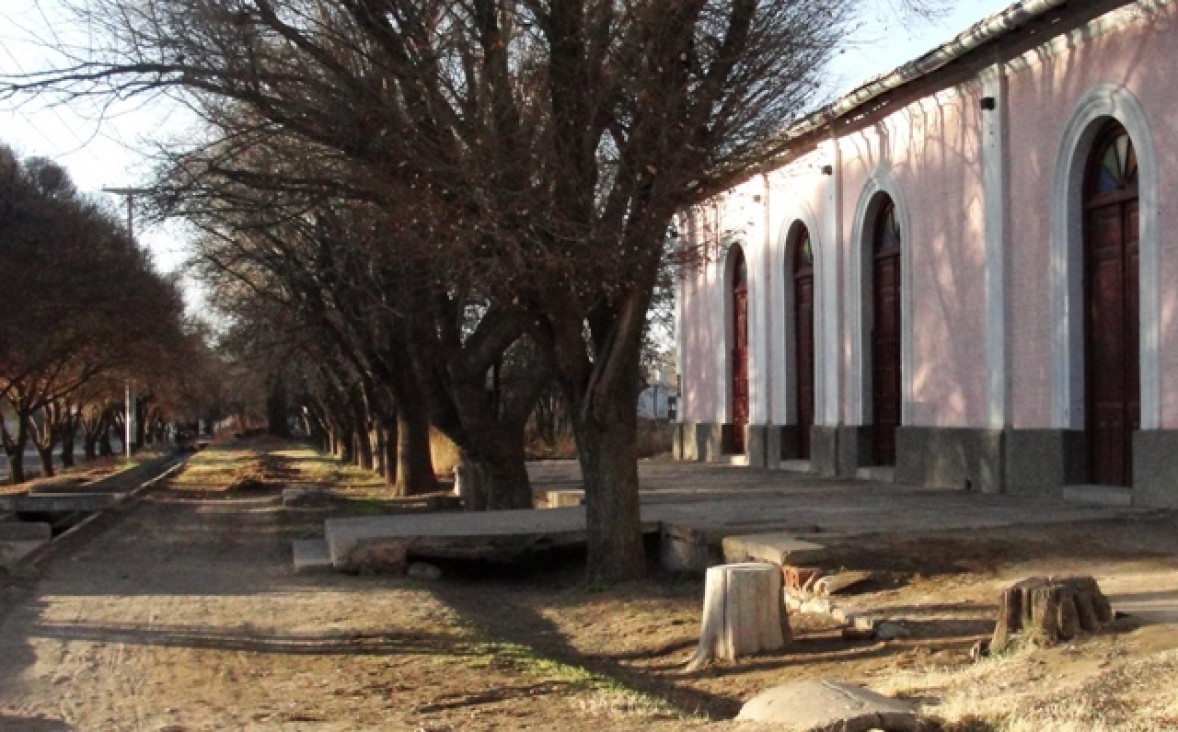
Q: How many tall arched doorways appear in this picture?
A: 4